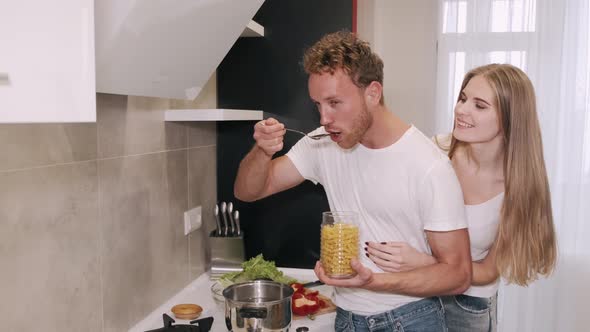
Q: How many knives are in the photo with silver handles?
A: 4